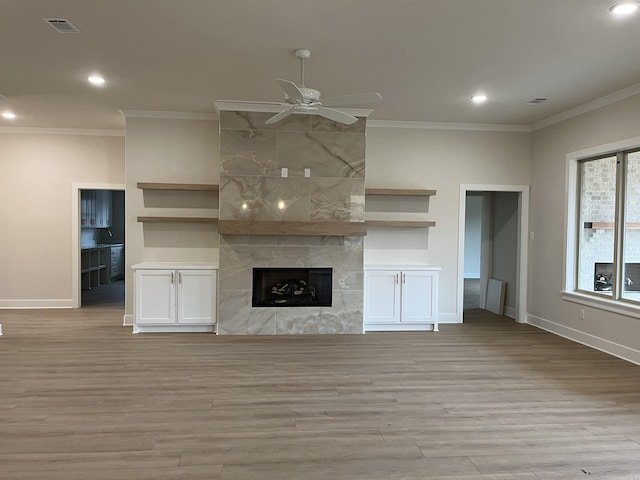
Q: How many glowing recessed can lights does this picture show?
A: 4